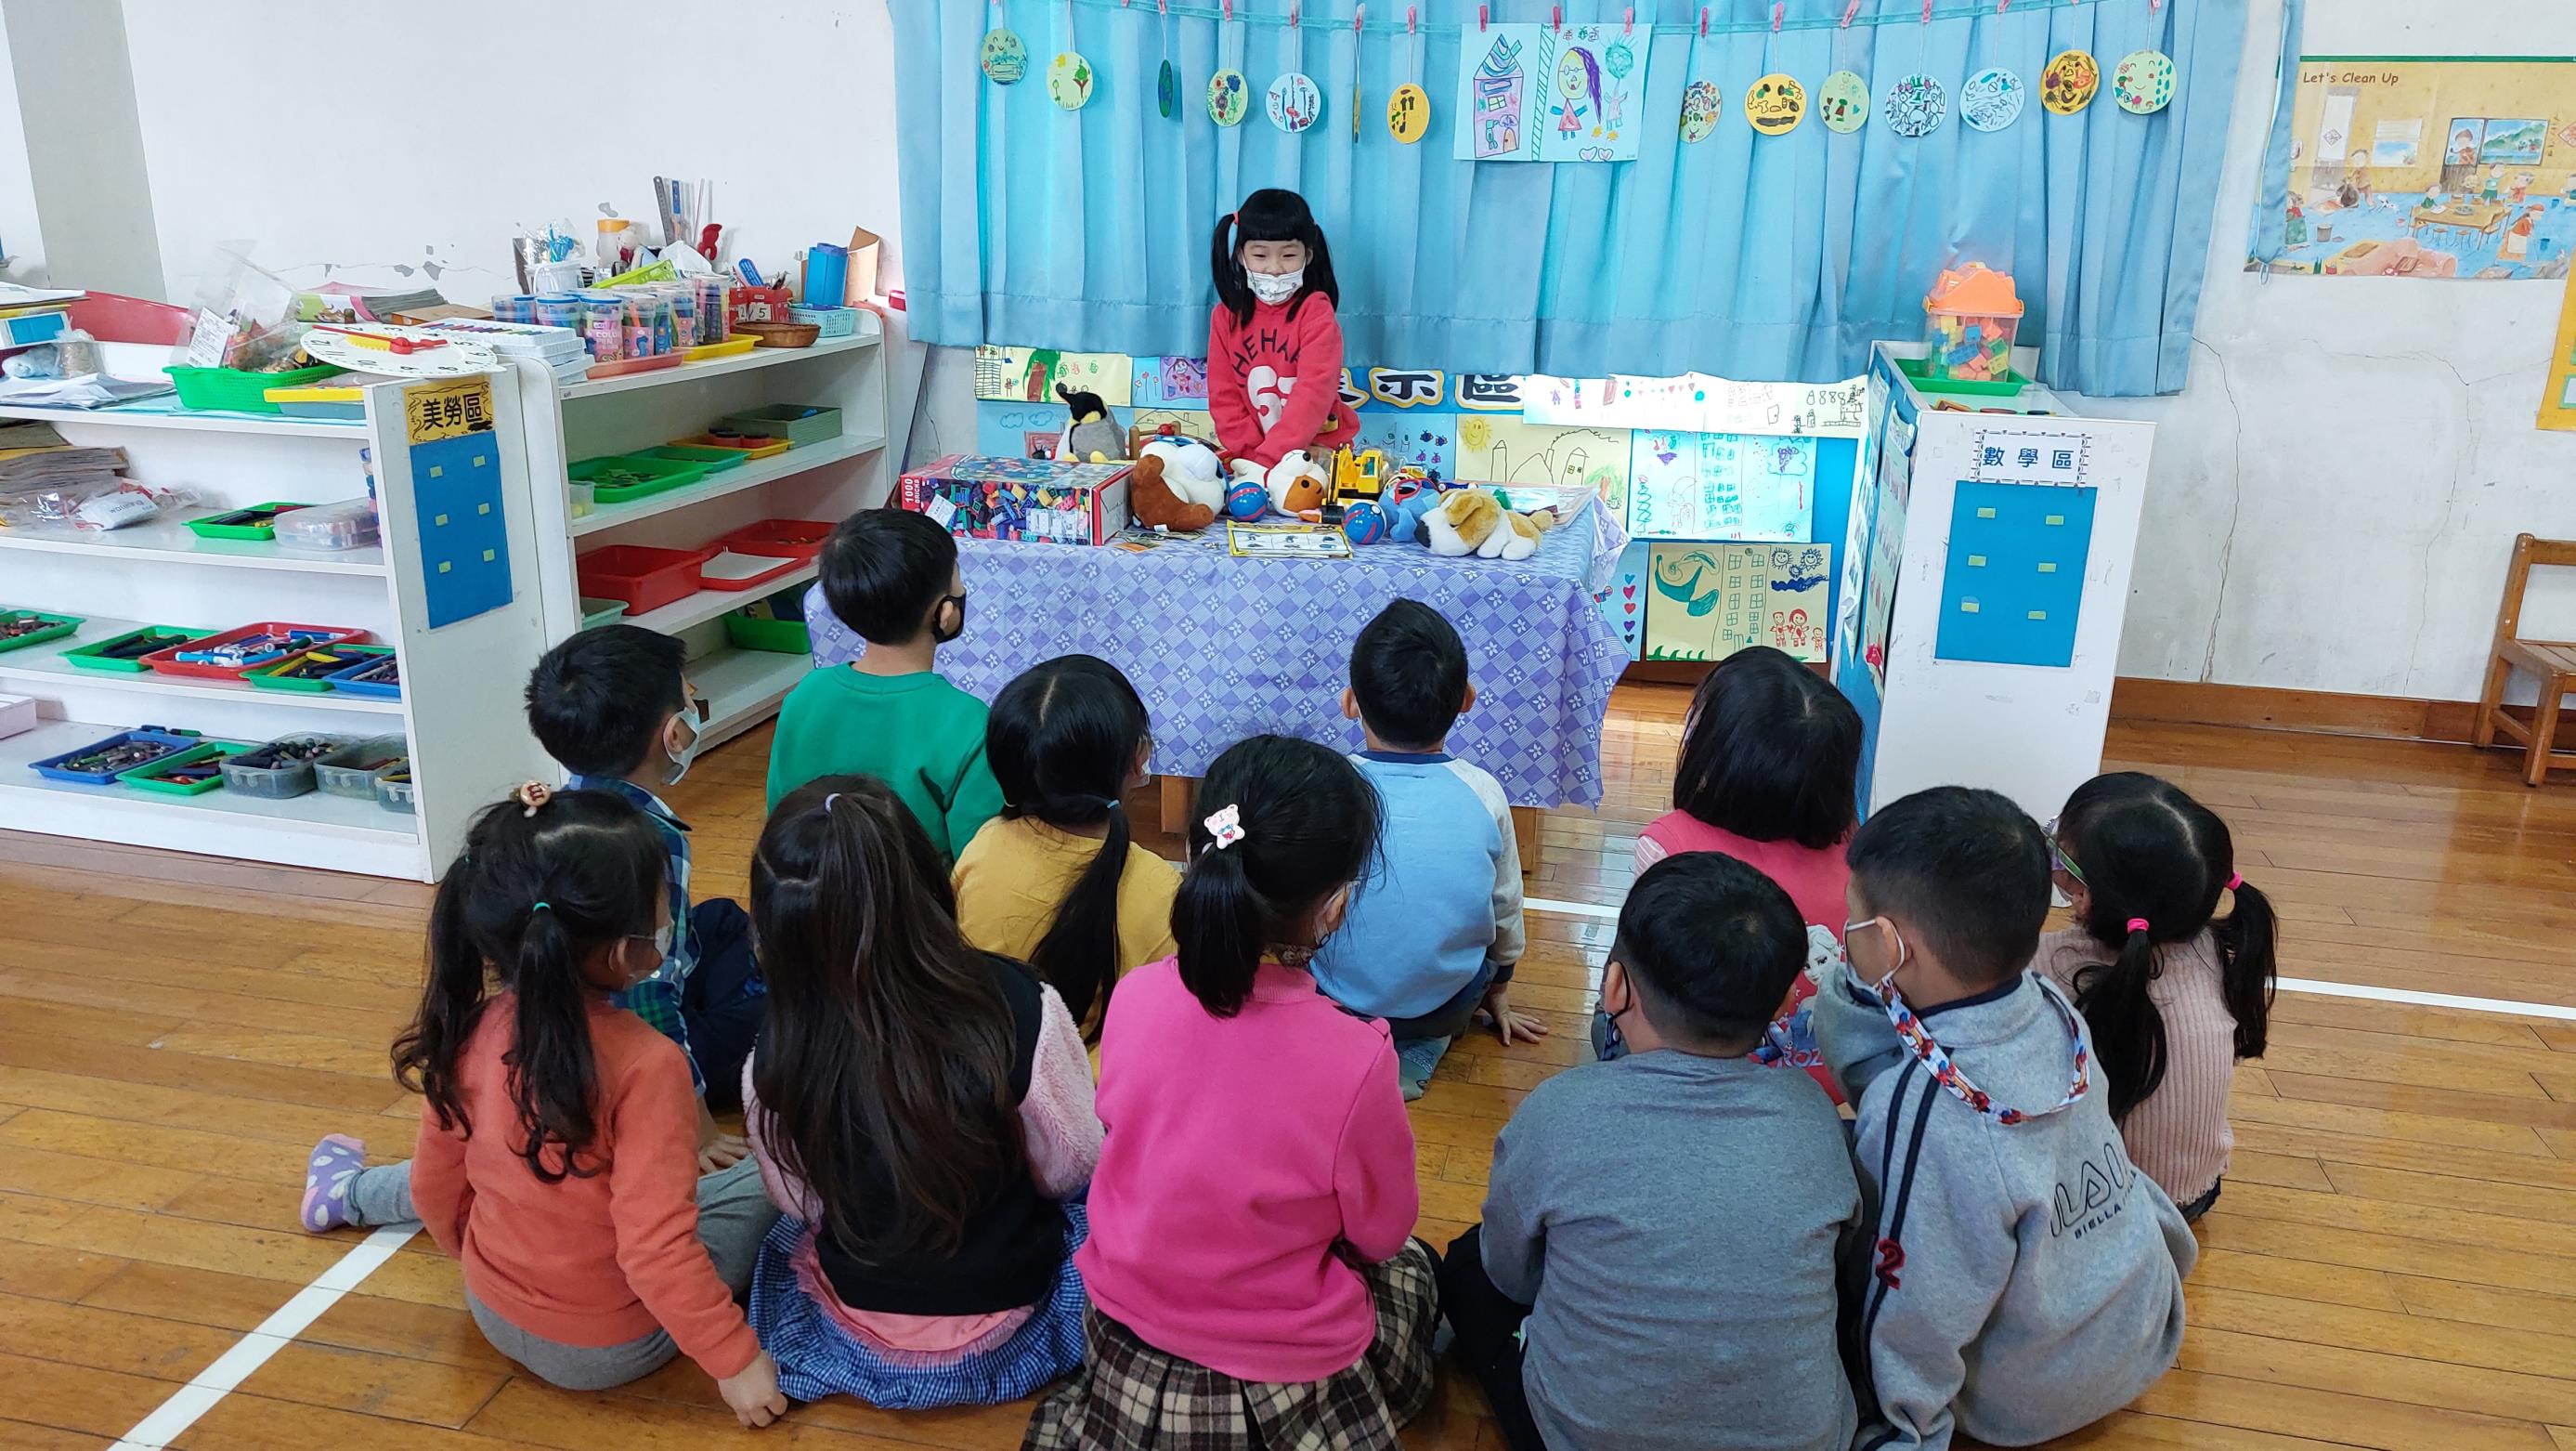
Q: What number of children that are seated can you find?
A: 11